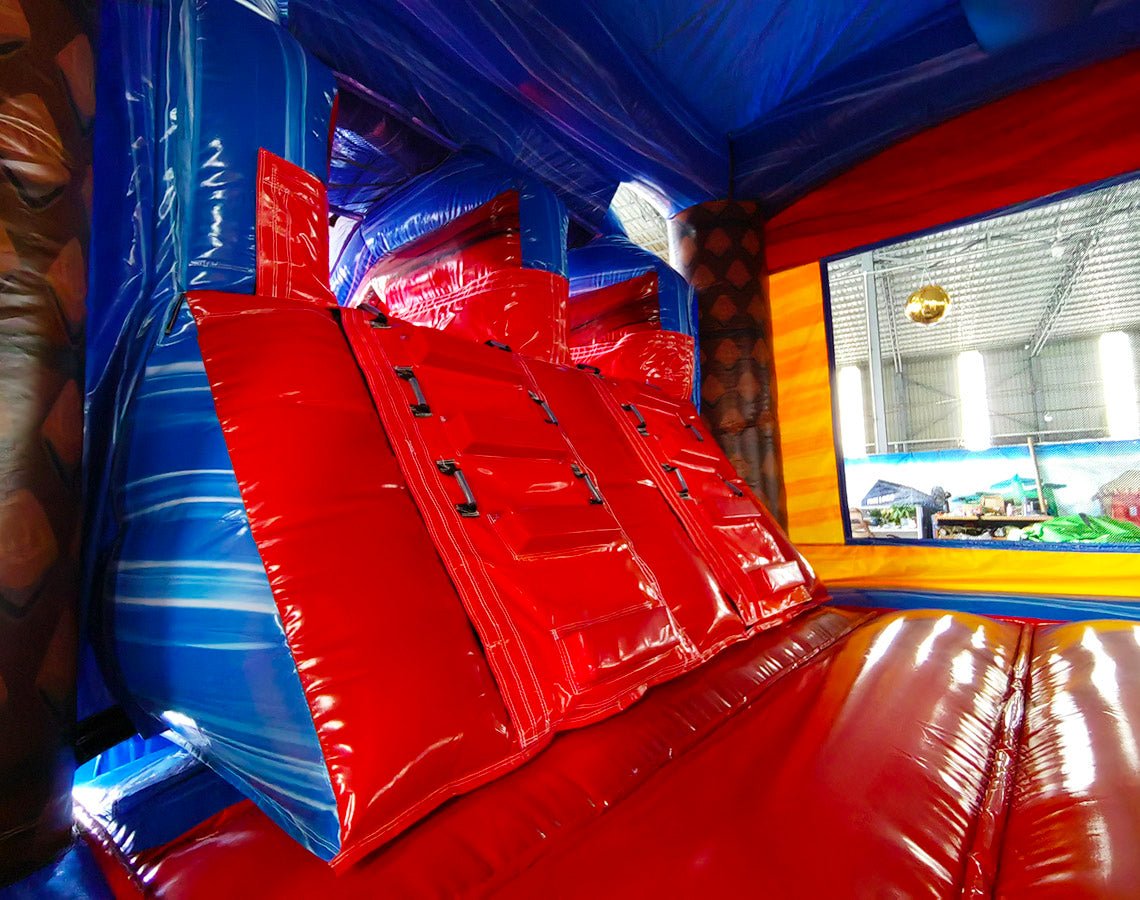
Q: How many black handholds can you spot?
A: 11